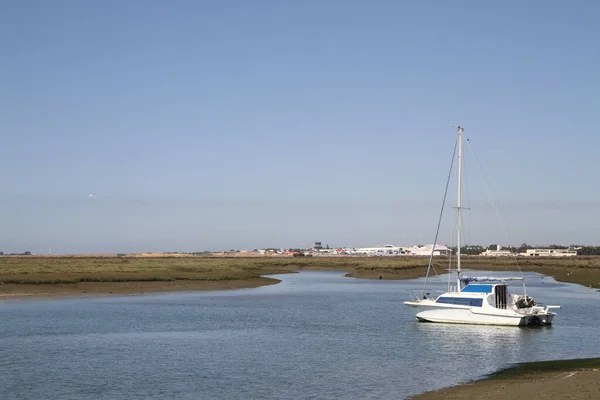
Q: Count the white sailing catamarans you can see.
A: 1